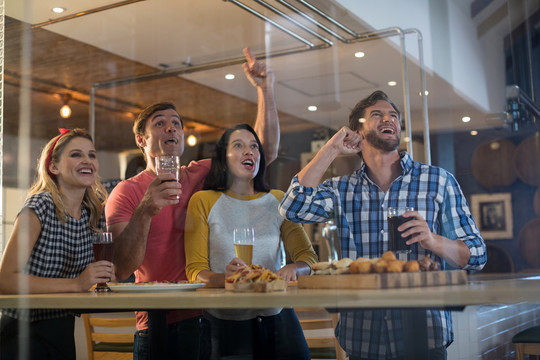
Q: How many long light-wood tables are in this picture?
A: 1